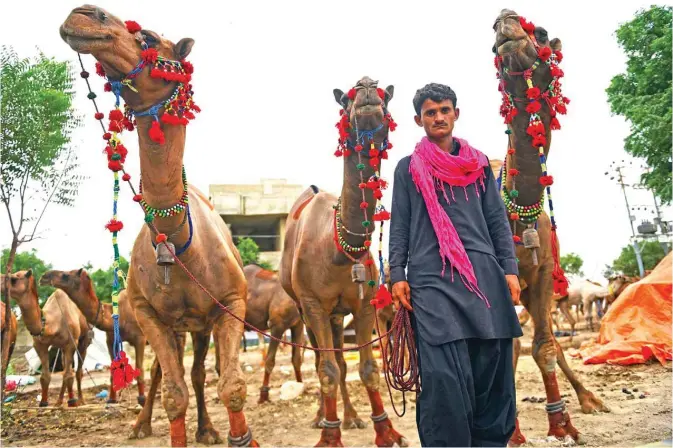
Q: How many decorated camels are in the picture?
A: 3